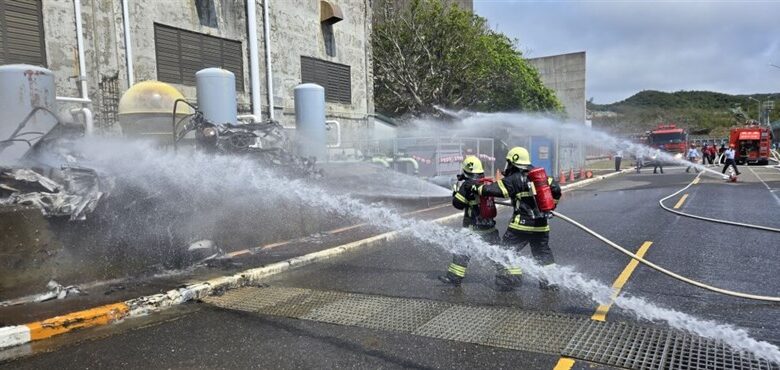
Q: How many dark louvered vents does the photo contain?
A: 3